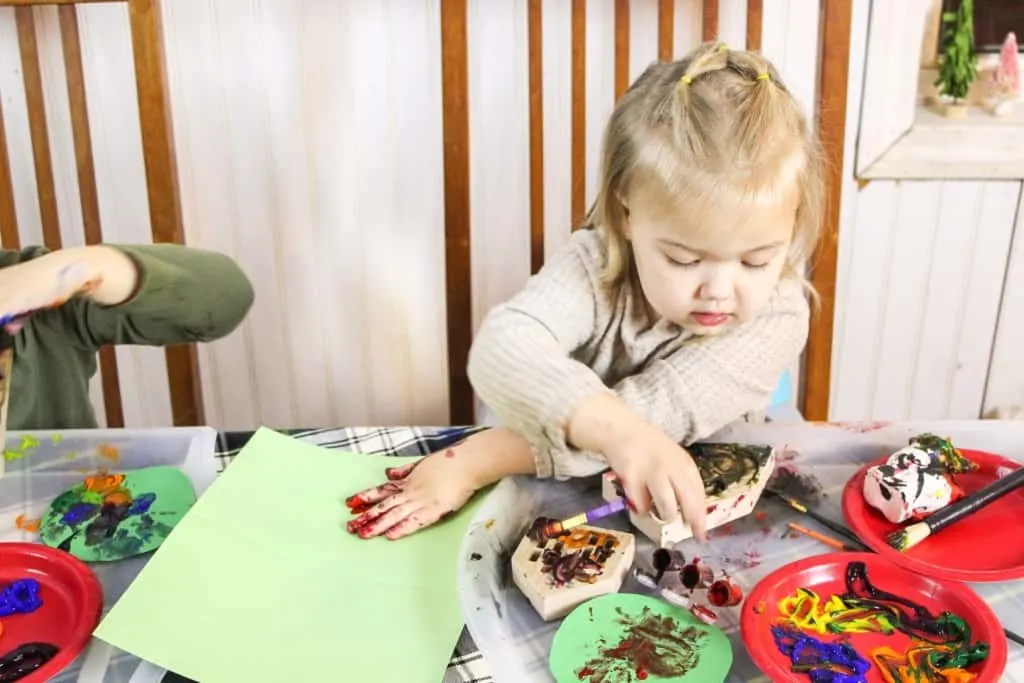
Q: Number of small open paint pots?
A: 3